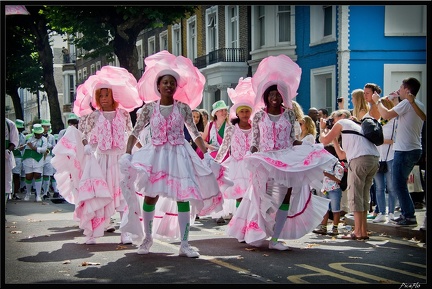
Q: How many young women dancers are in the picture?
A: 4